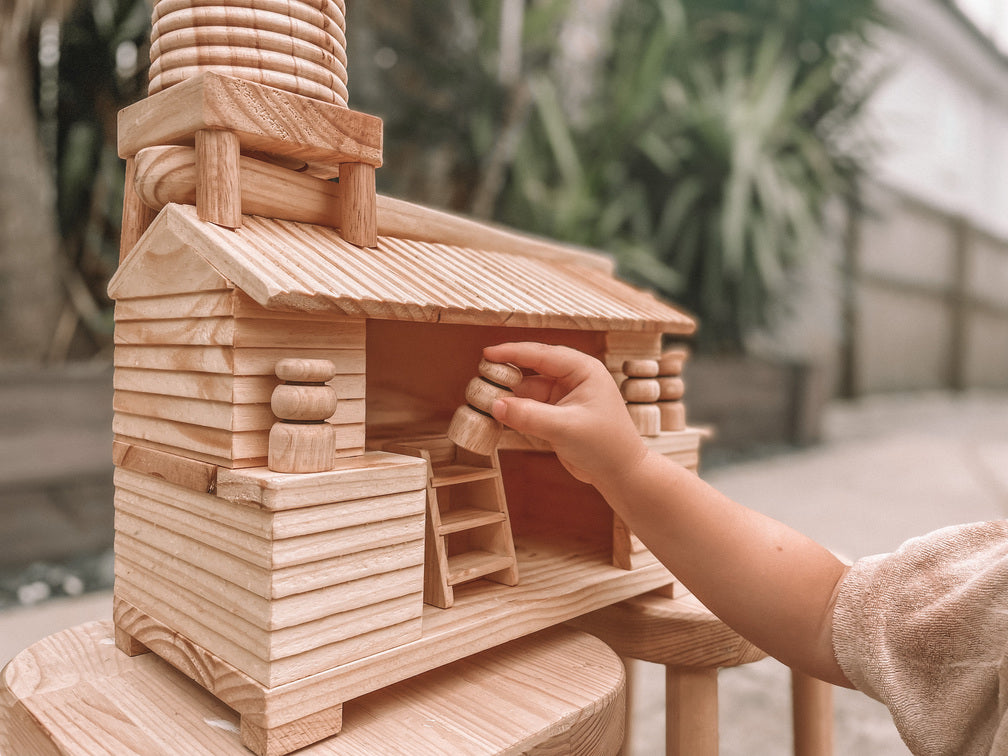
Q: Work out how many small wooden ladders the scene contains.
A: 1